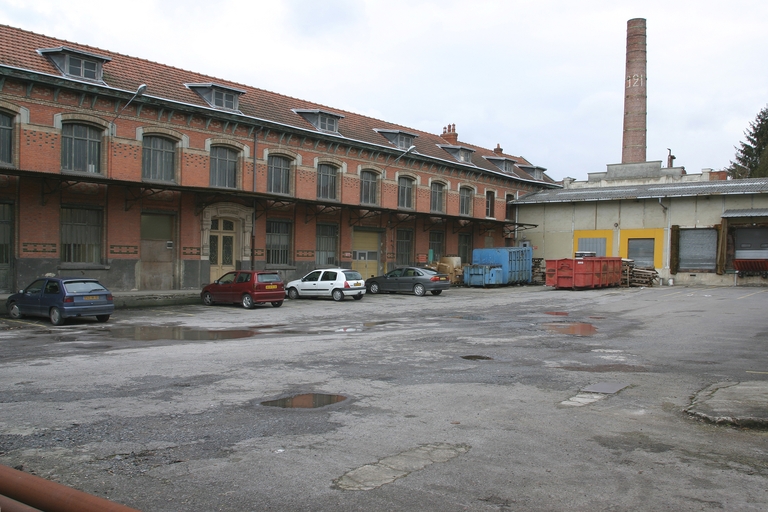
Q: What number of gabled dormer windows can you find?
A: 7